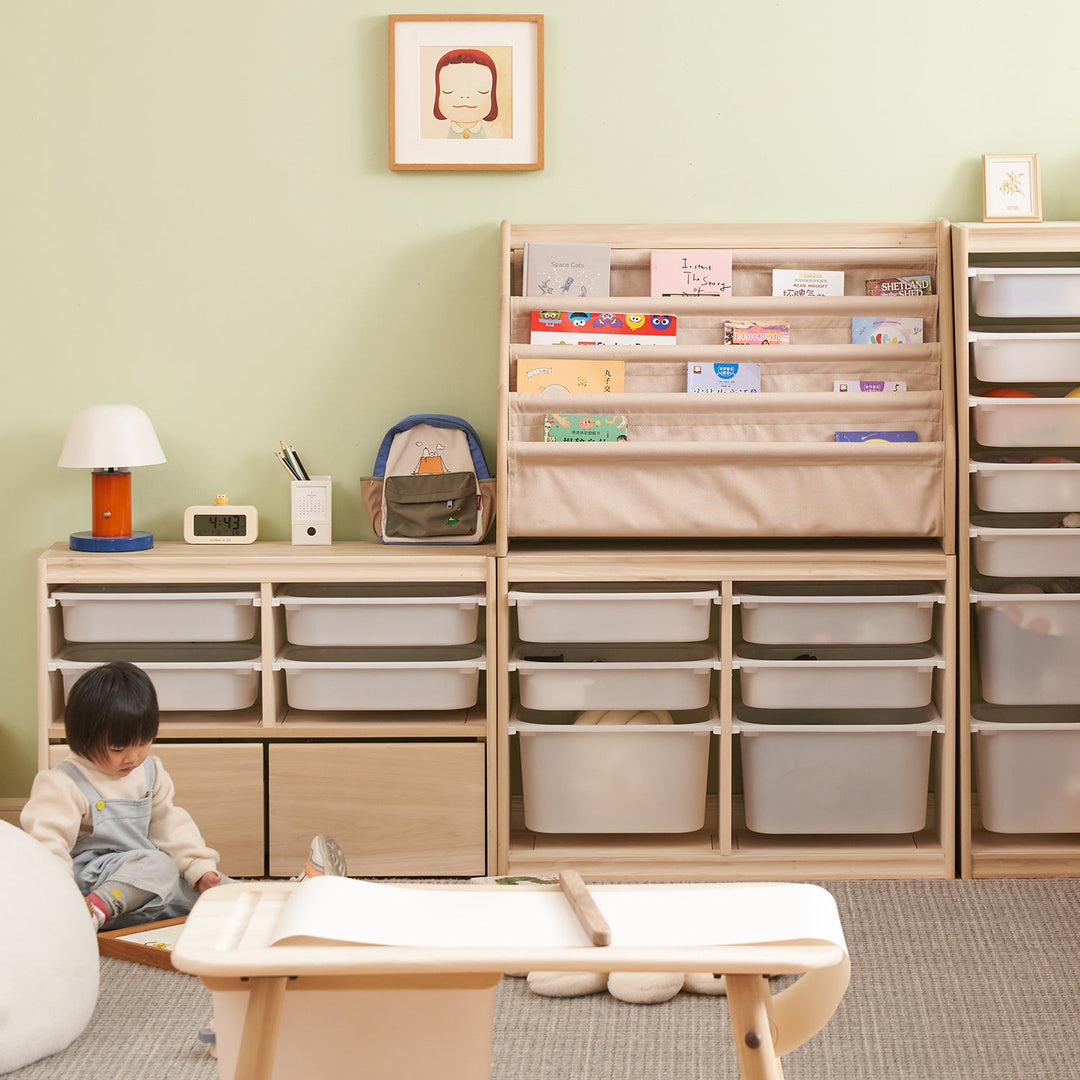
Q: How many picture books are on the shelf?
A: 12